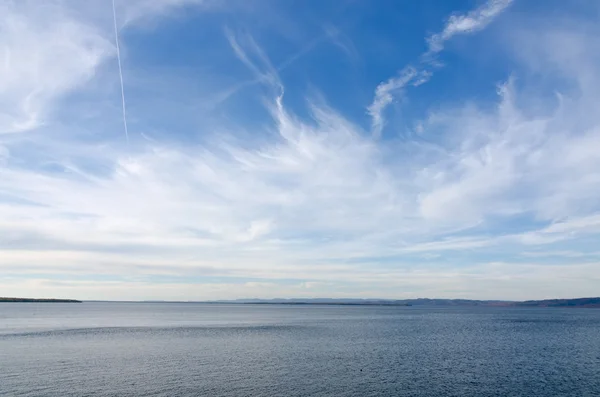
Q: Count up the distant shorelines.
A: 2